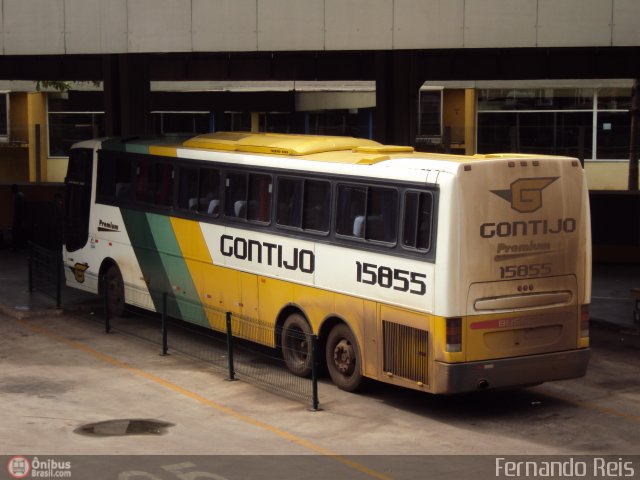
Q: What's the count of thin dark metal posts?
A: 6